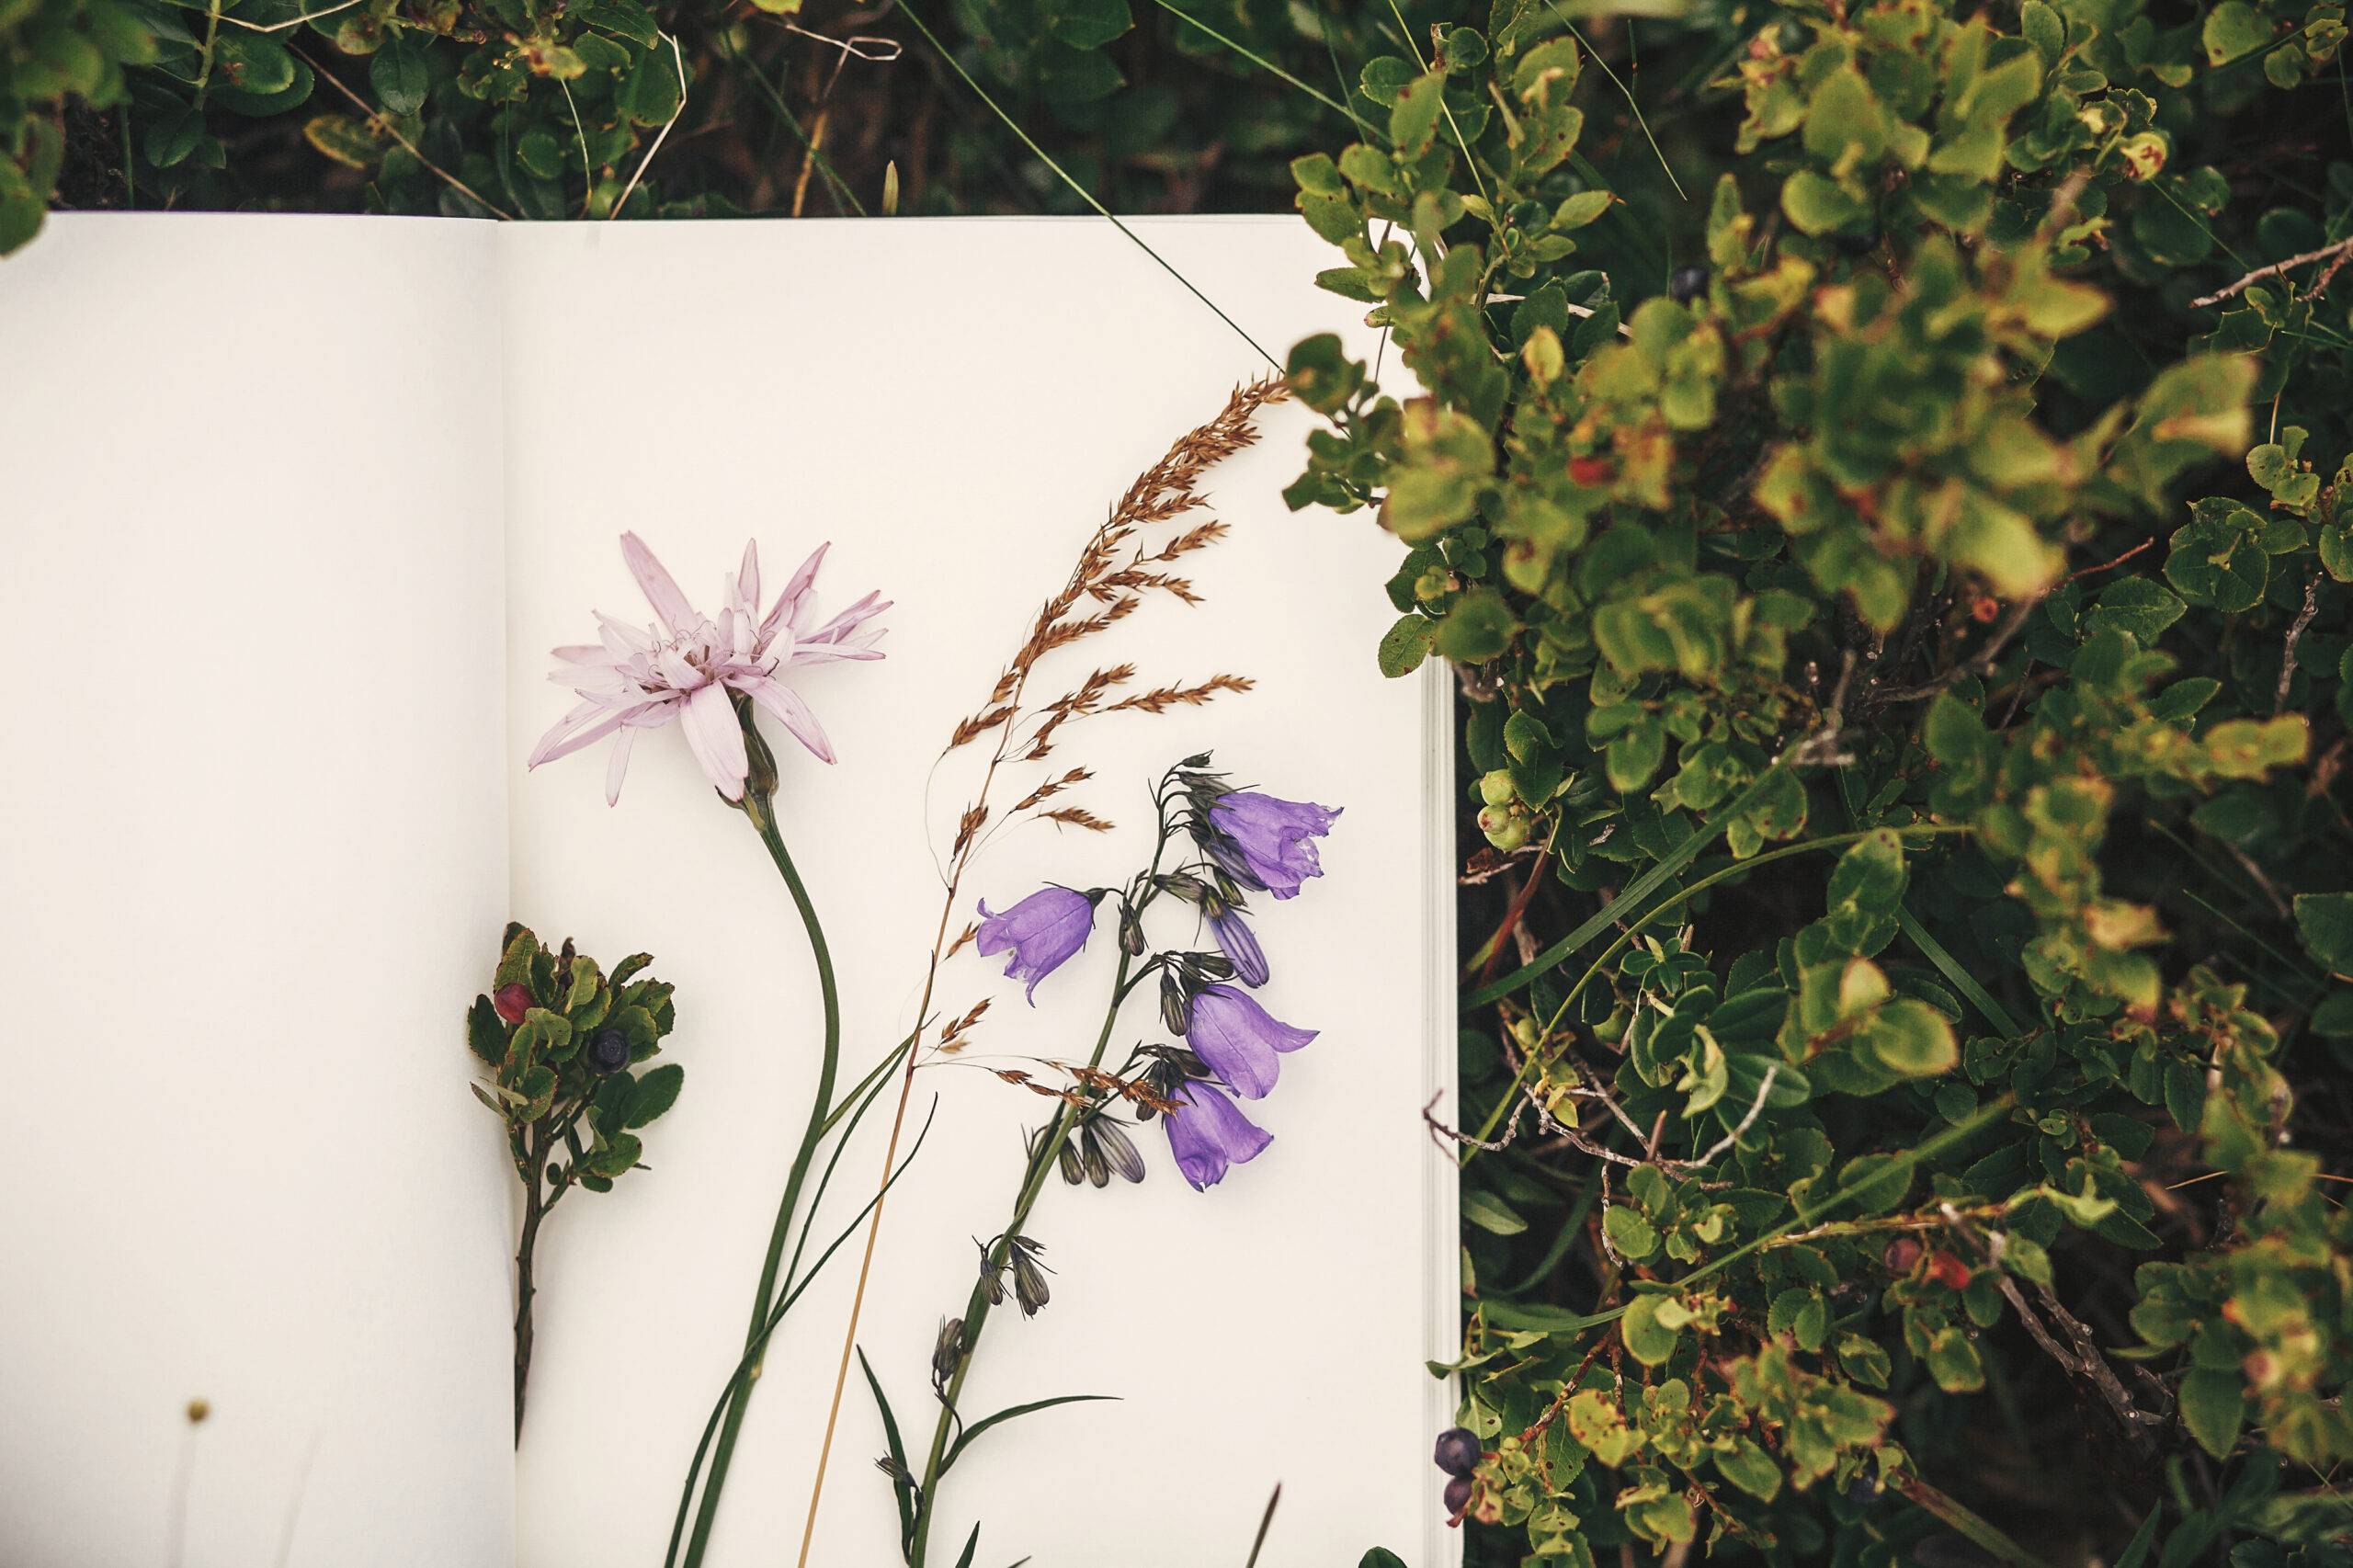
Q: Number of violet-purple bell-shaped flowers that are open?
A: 4